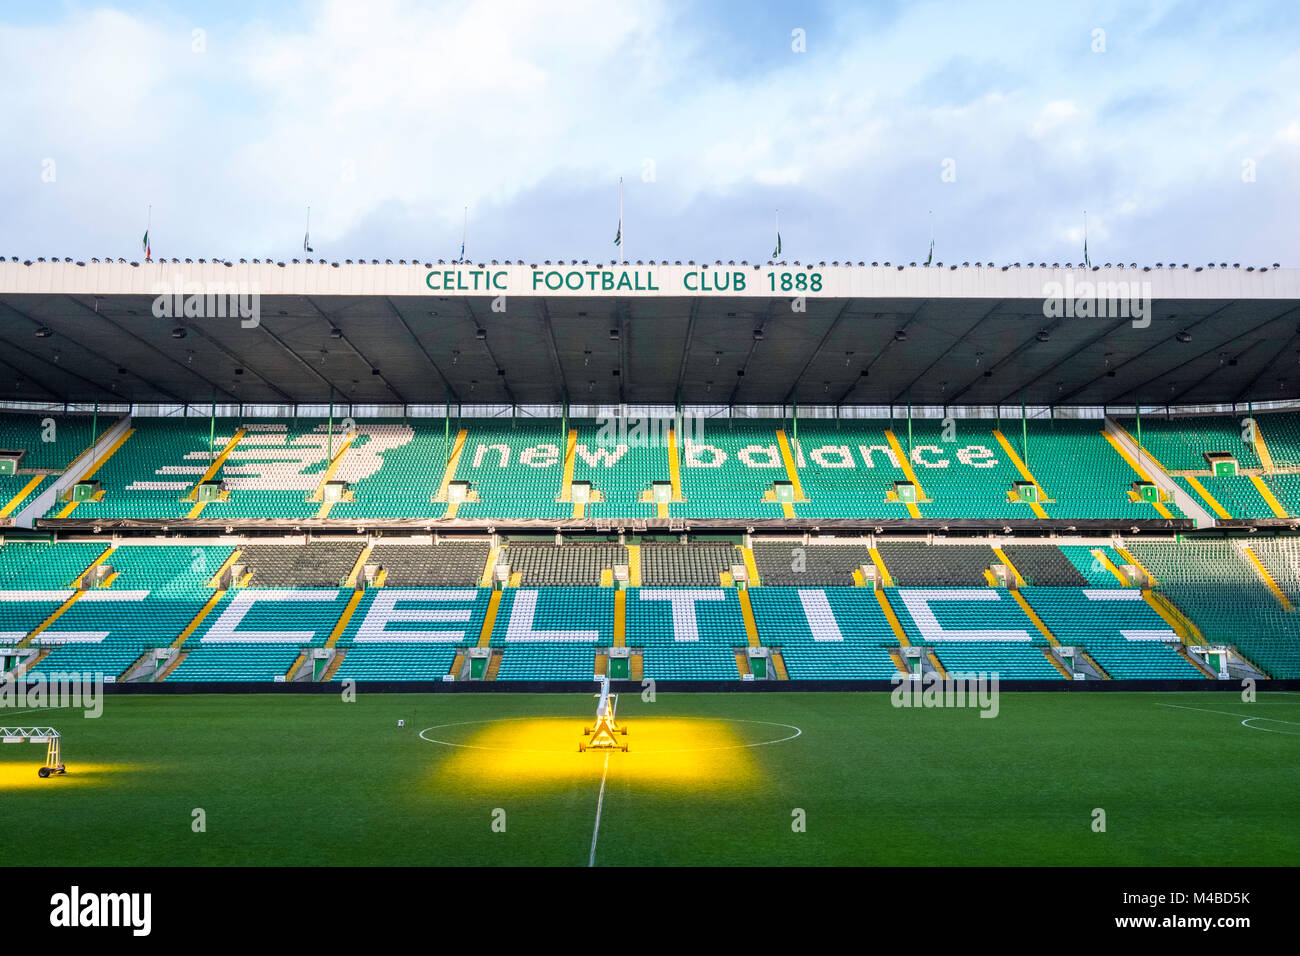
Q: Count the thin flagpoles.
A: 7